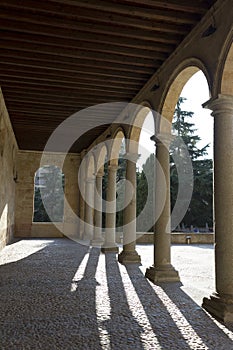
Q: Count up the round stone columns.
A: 6